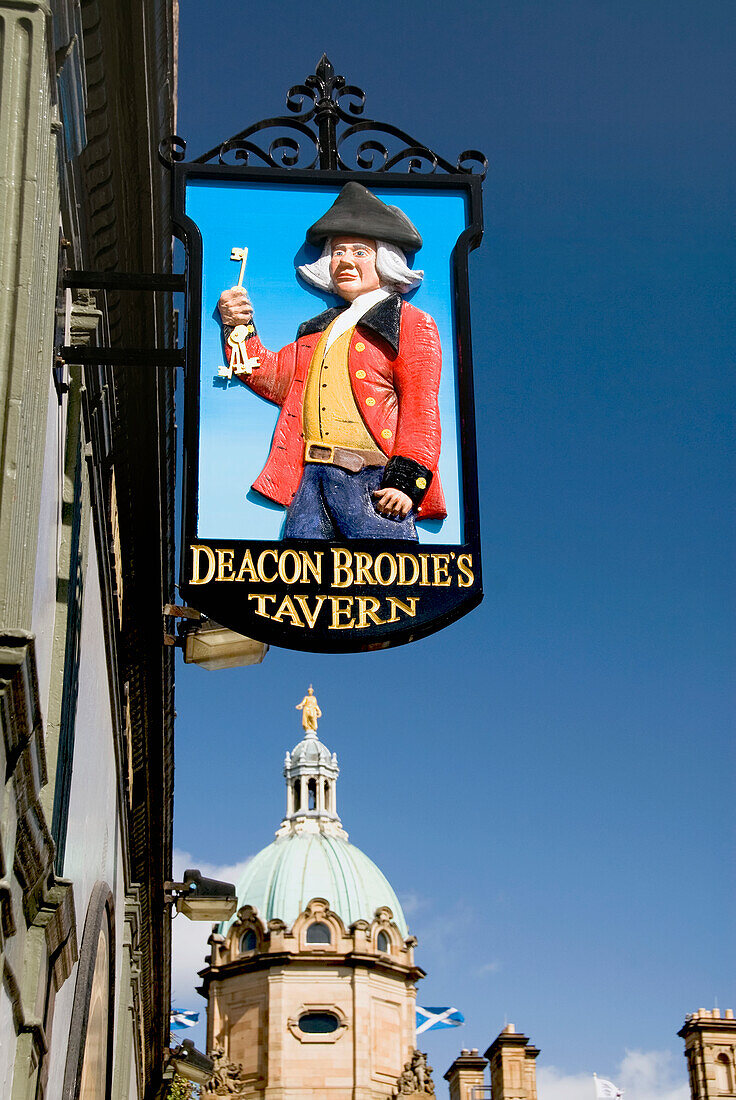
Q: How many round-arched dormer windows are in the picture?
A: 3